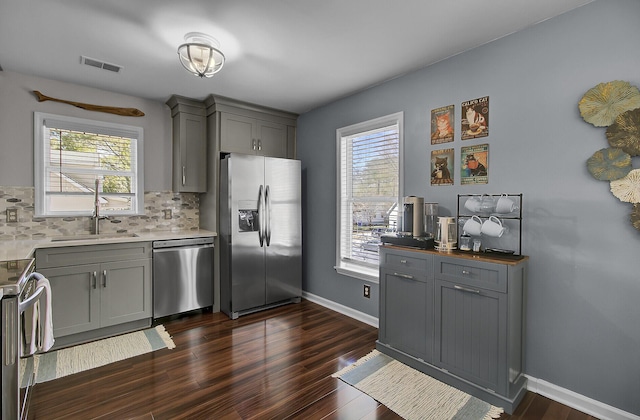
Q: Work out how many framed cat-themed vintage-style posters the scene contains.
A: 4